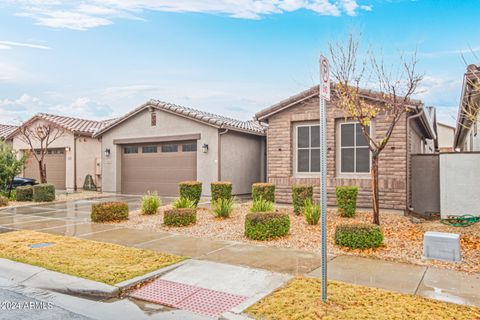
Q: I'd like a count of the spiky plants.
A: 5